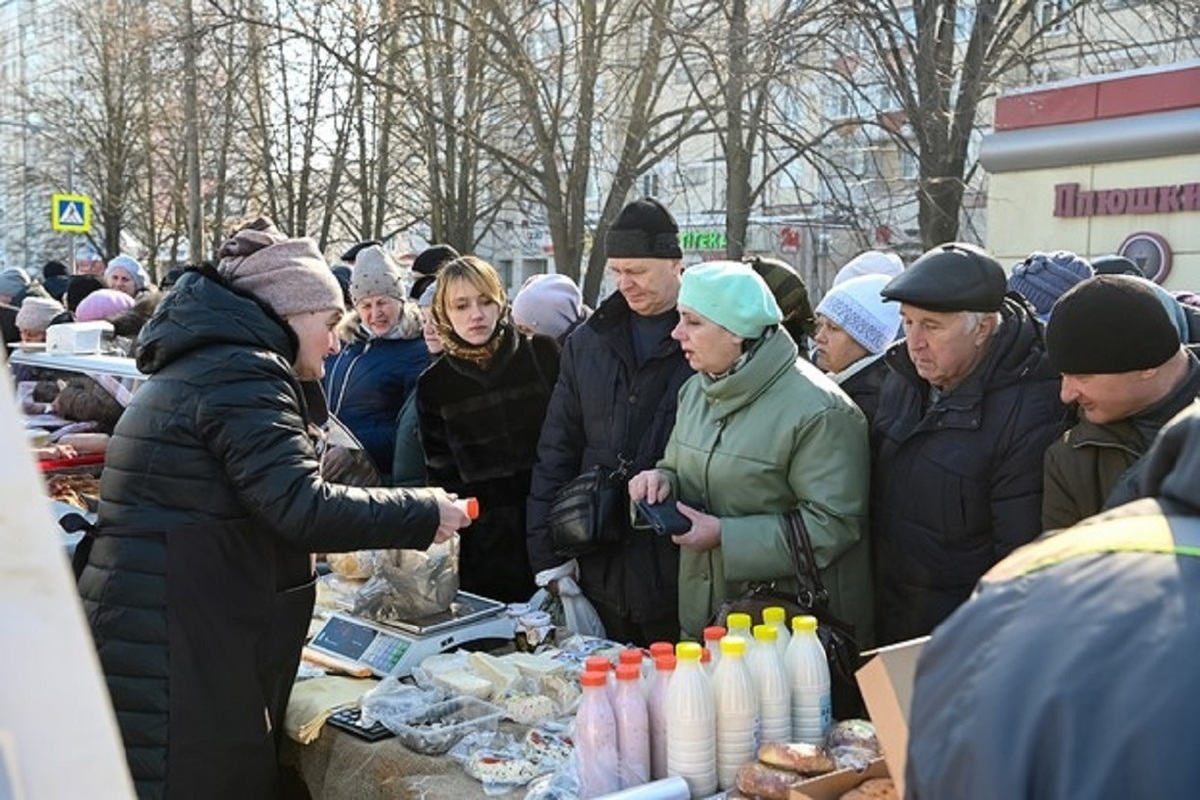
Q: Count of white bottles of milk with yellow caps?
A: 6